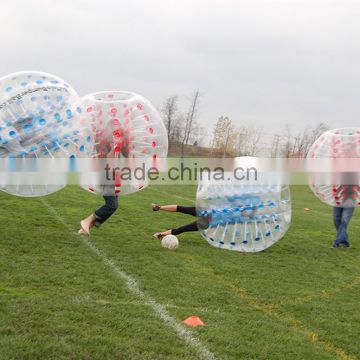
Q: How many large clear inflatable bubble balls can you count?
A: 4